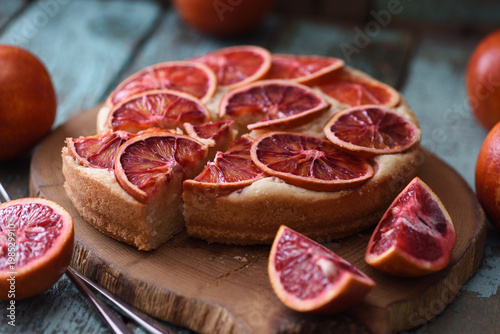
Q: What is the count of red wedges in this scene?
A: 2